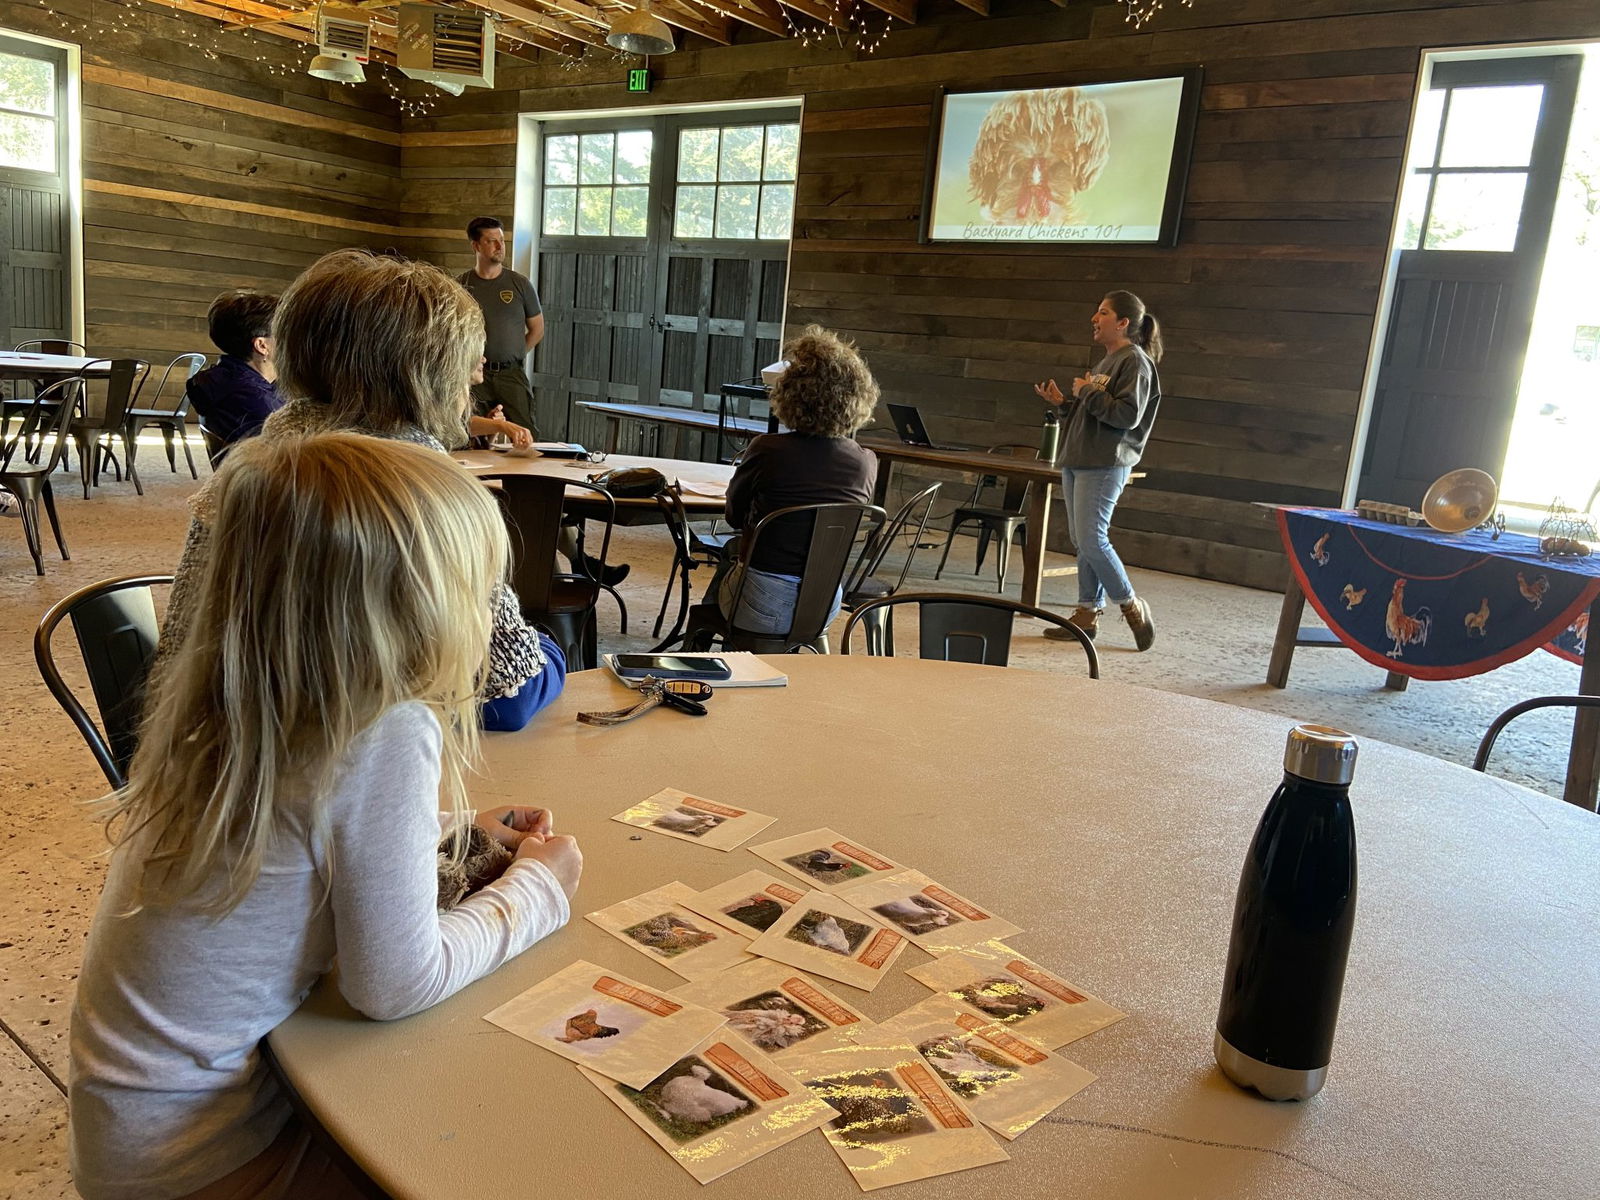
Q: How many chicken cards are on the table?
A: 12